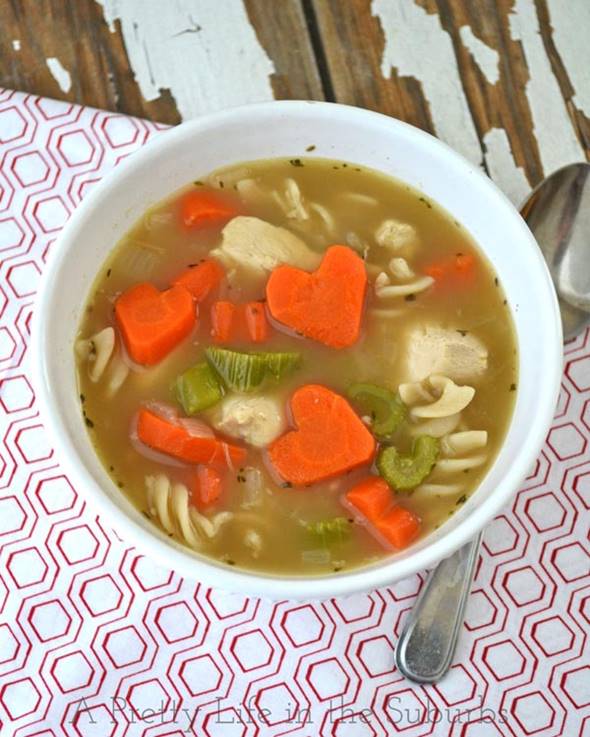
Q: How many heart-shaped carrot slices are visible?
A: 3